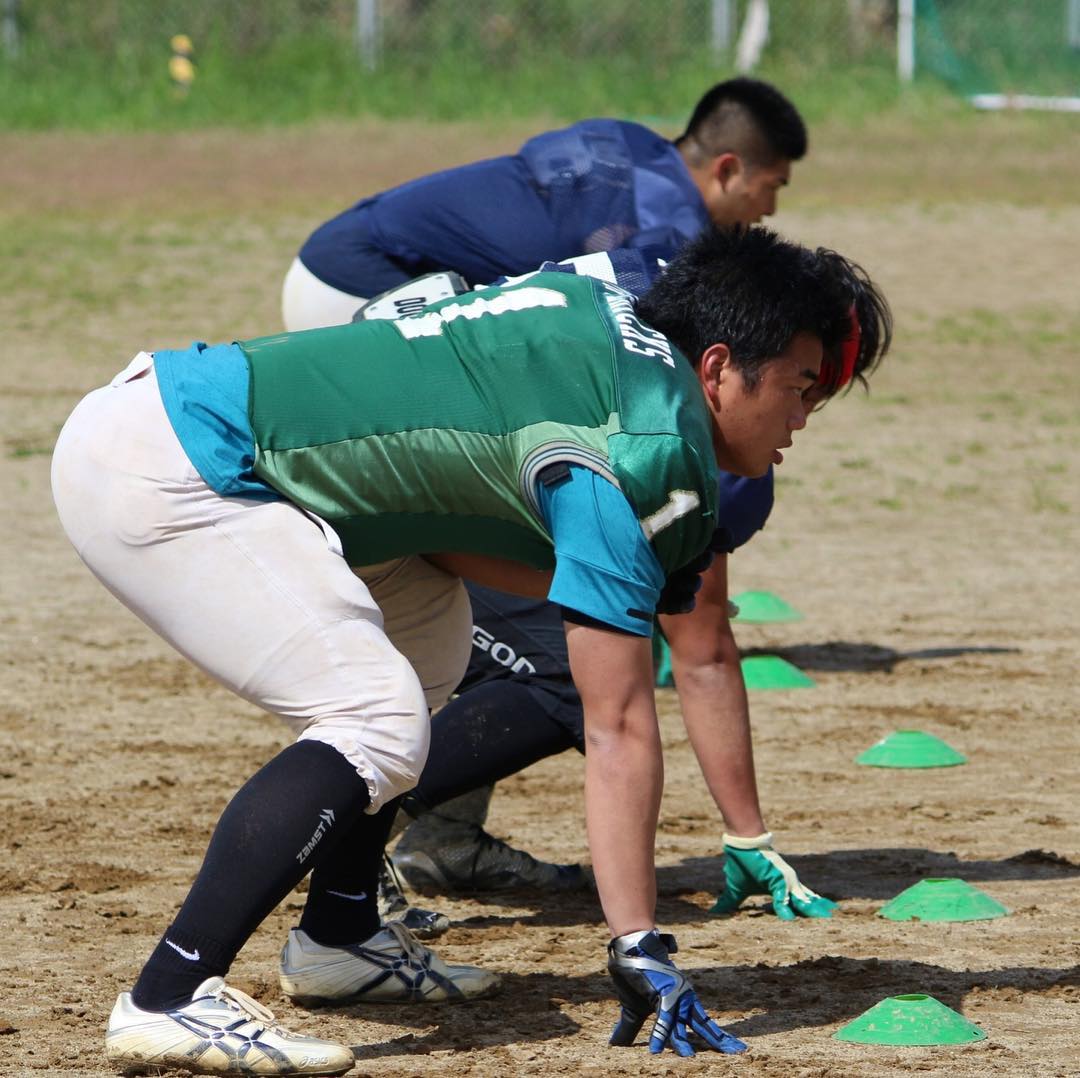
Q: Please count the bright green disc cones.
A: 5